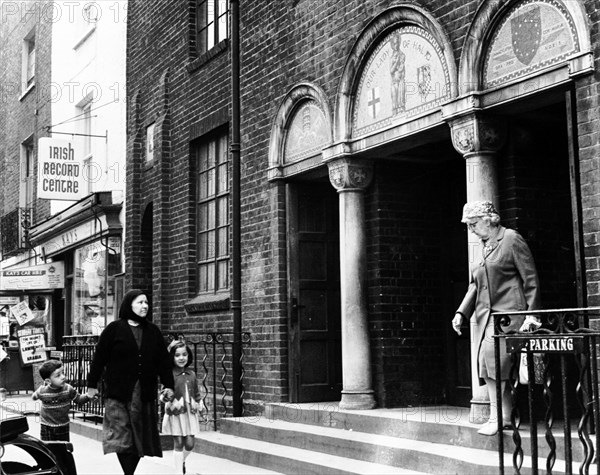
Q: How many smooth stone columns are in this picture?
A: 2